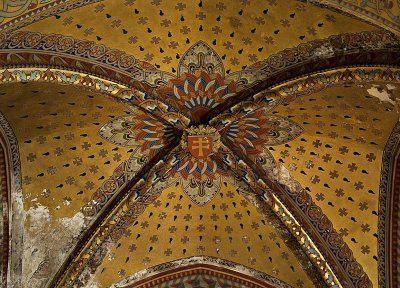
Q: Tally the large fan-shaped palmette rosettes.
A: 4